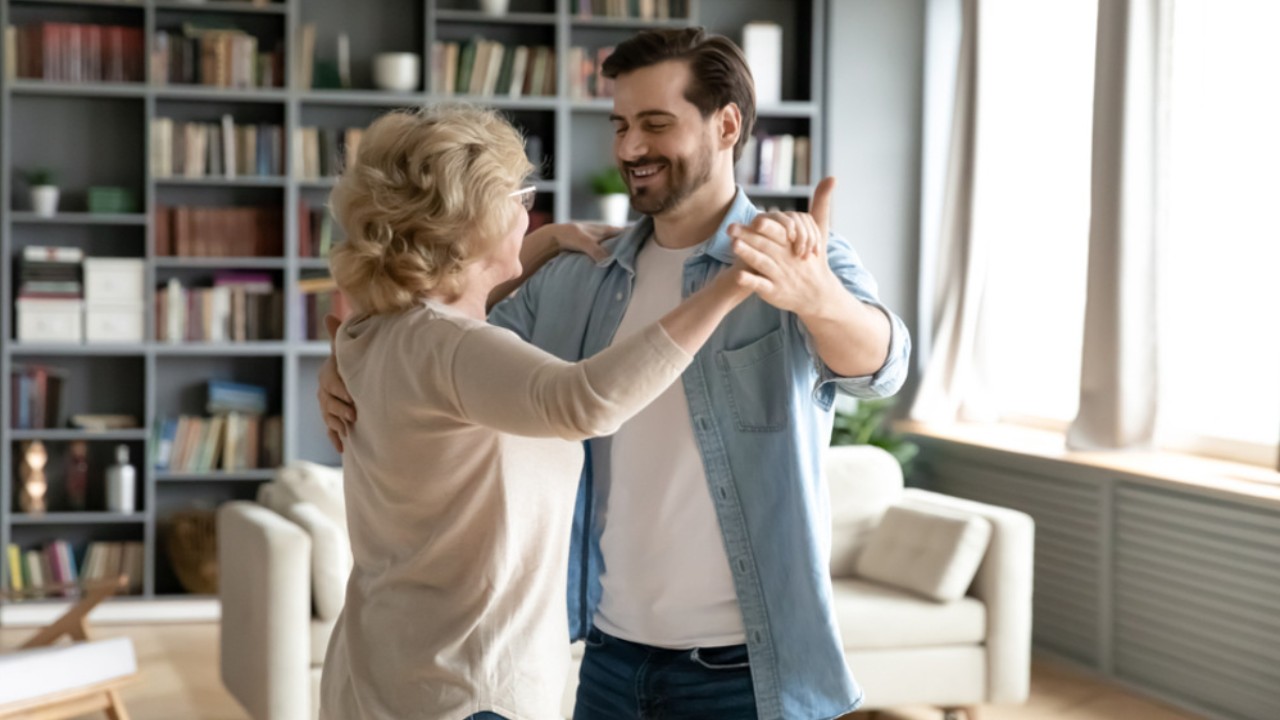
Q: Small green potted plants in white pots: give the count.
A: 2